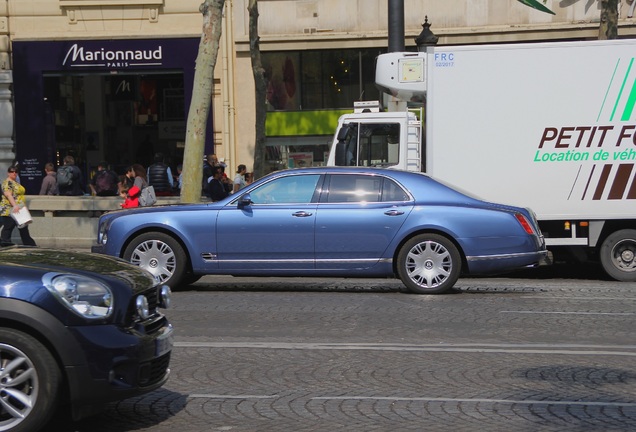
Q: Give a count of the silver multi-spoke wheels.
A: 3